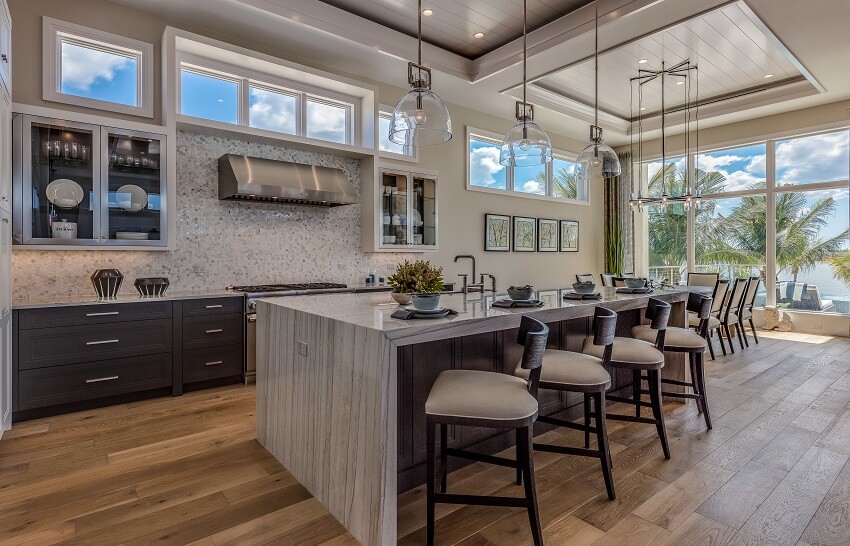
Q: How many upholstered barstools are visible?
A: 4